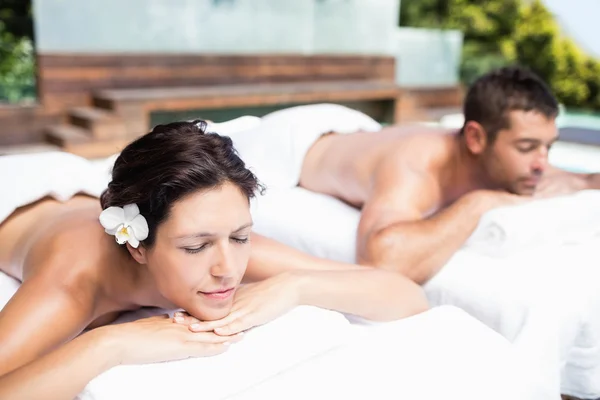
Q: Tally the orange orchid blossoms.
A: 0